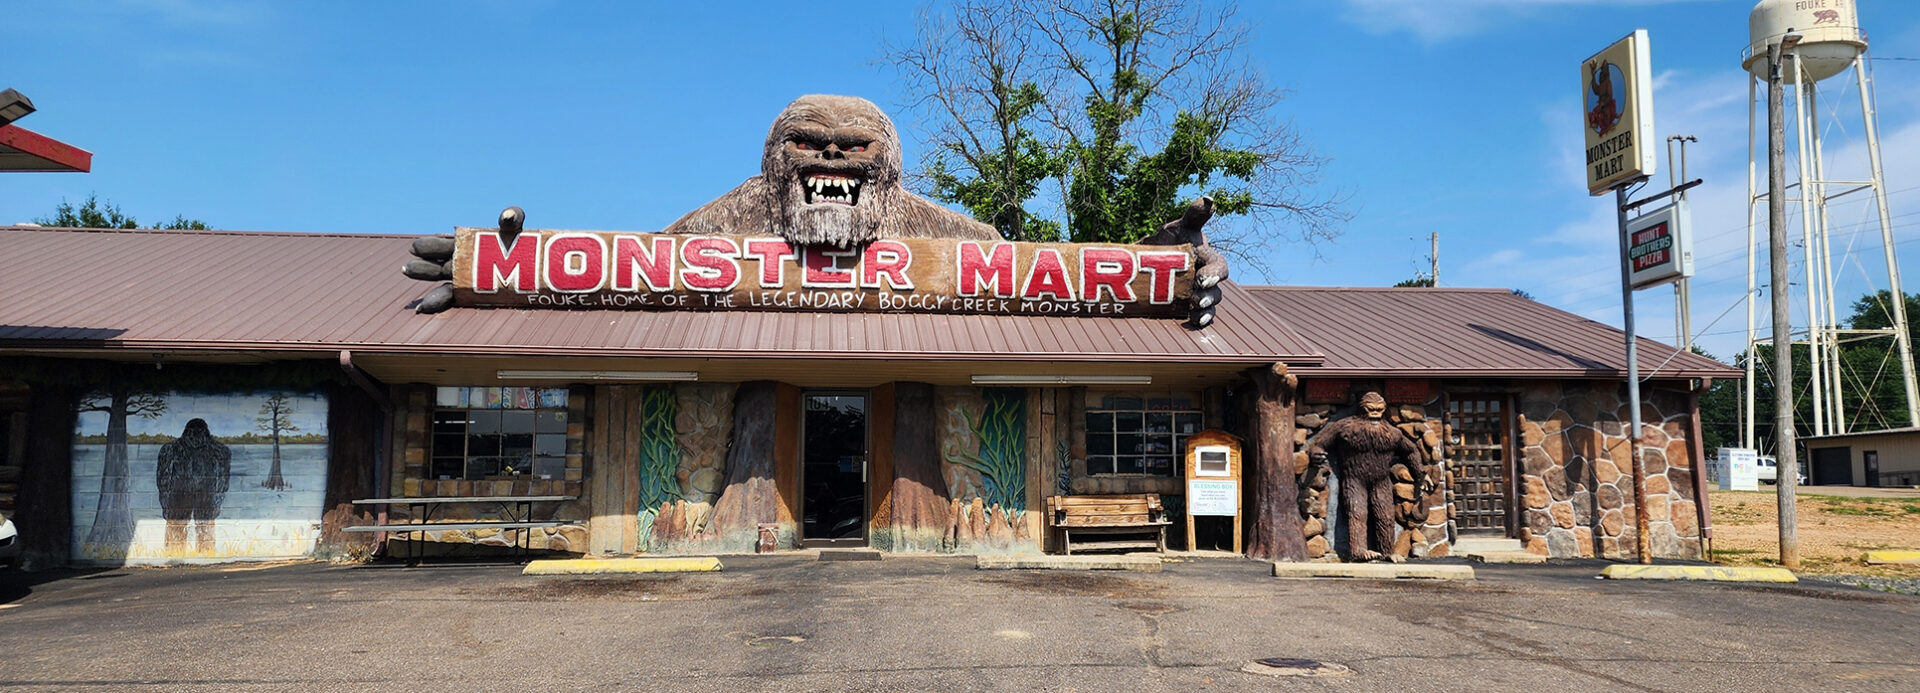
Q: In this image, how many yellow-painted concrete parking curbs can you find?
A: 3